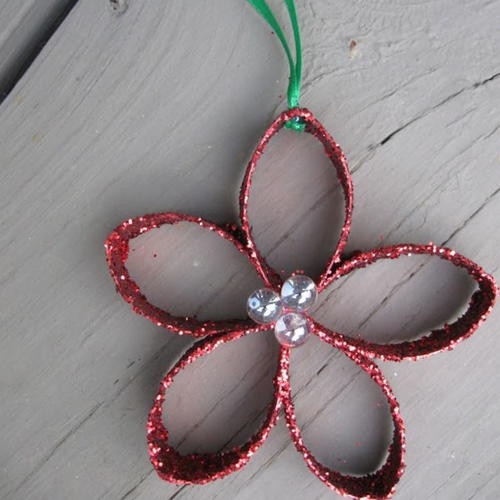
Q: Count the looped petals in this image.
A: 5